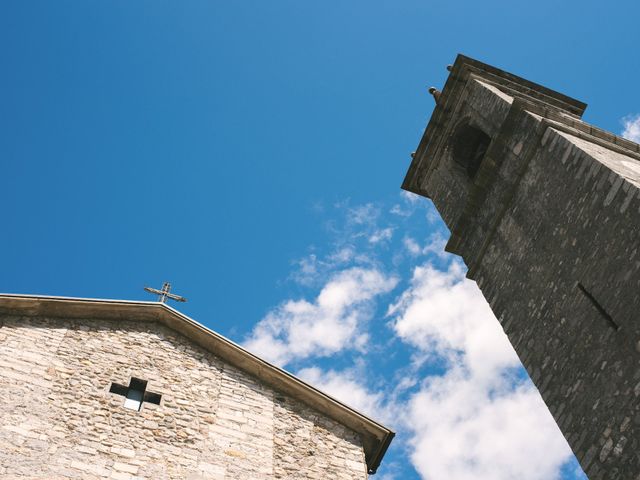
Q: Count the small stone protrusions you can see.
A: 3